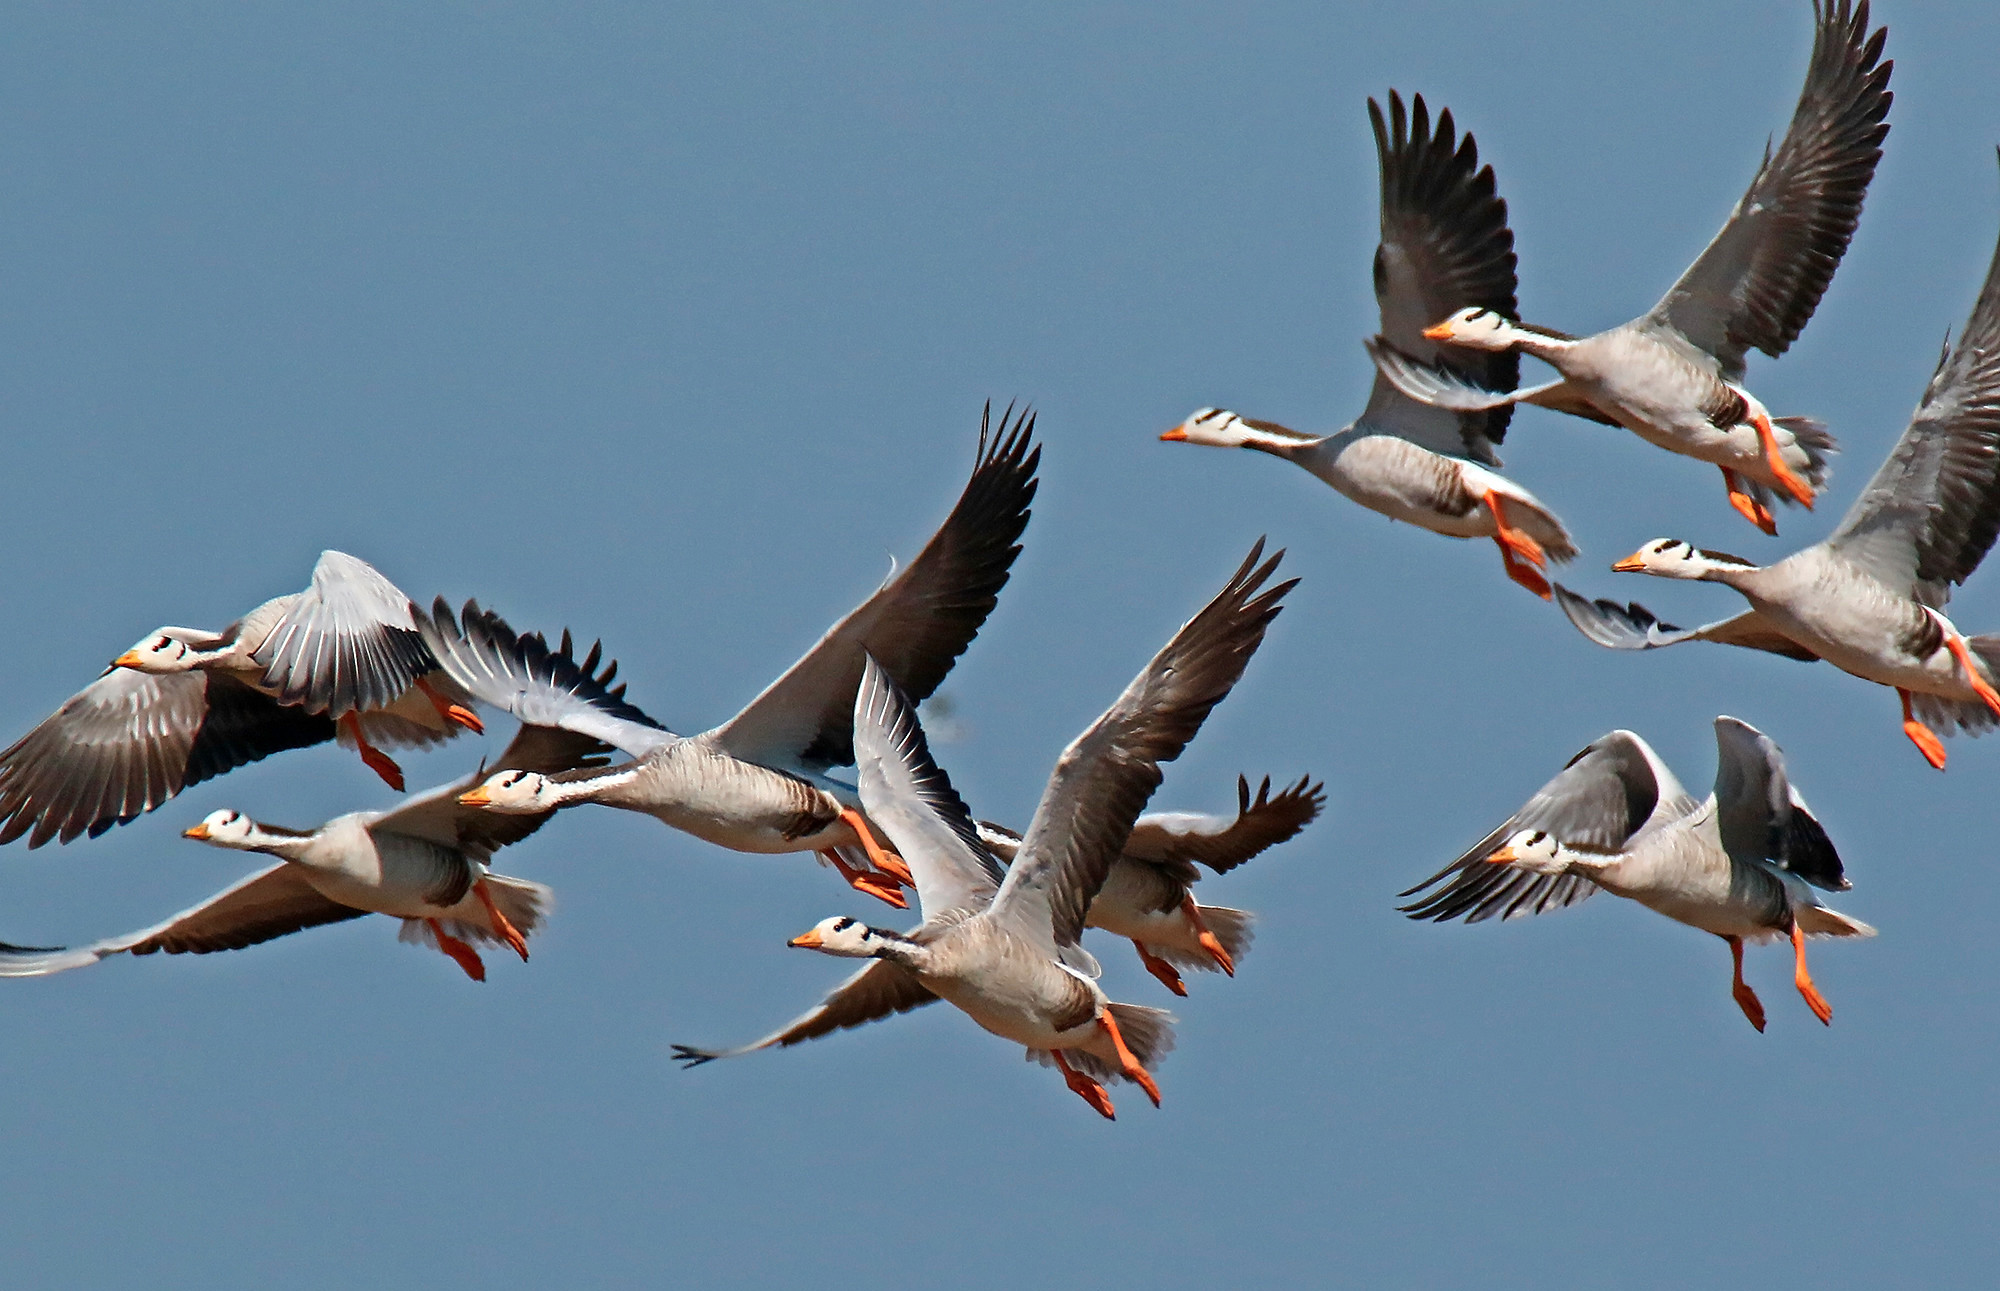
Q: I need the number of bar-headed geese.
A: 9